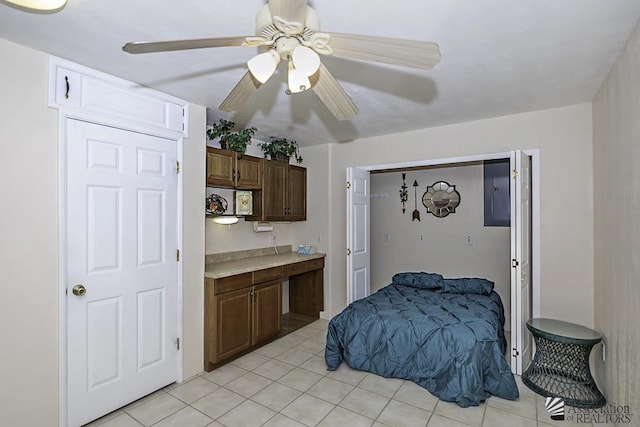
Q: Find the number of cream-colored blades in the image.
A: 5